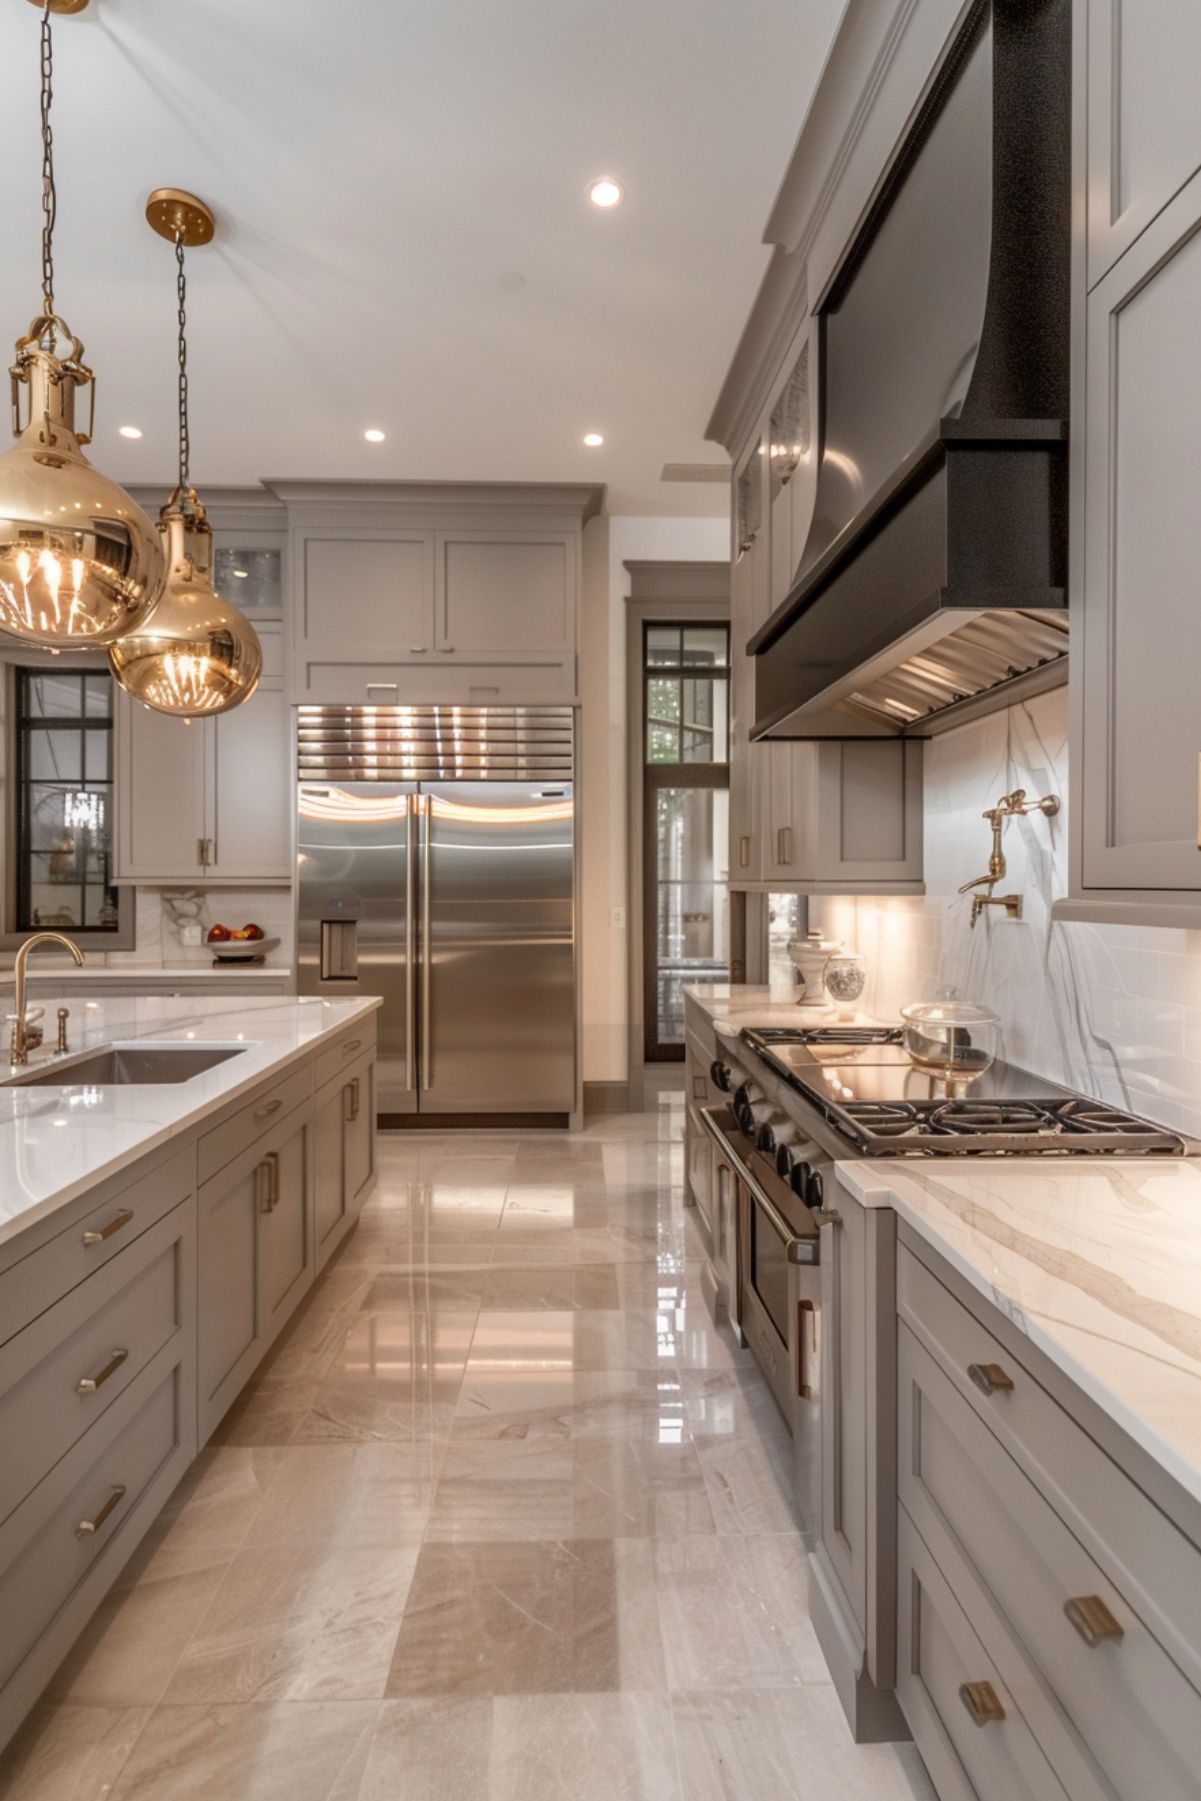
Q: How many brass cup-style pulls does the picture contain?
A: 3